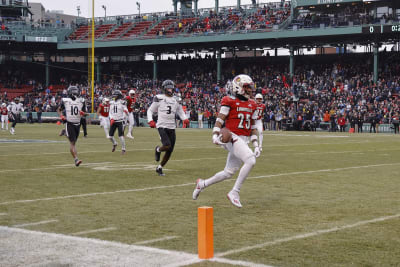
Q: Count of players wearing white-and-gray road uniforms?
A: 4